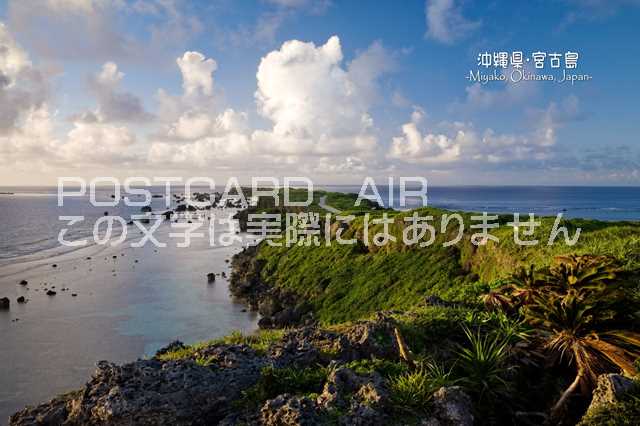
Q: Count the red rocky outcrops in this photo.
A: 0